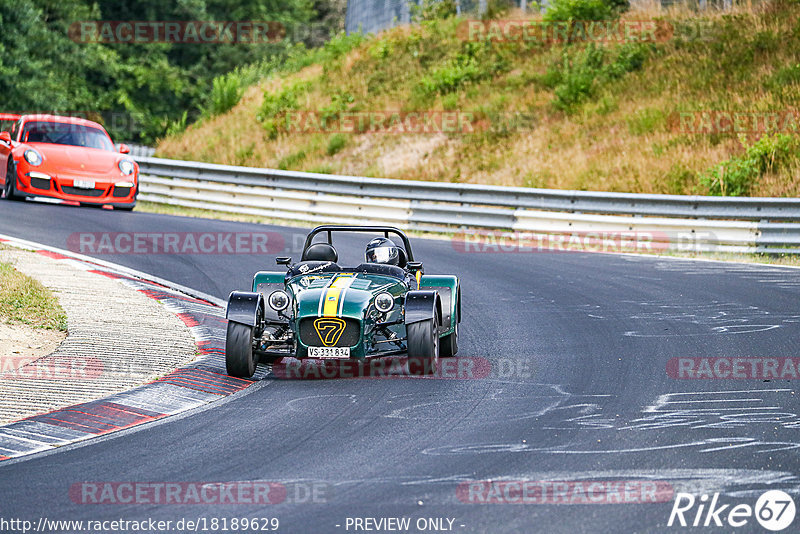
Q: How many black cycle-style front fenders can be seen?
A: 2